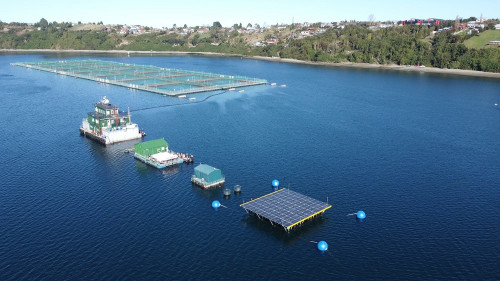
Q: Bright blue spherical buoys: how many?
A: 4